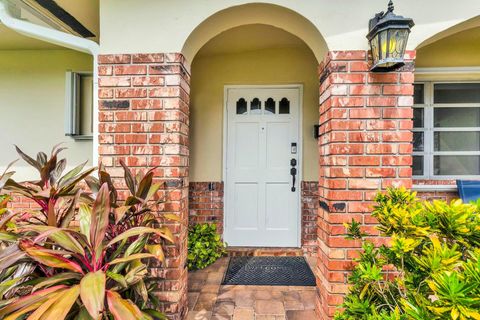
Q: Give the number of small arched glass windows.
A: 4